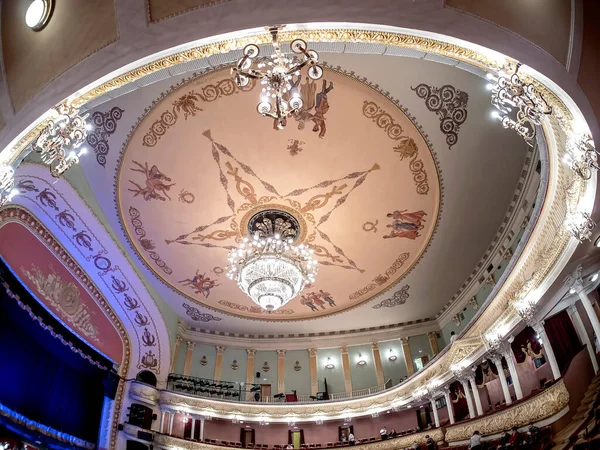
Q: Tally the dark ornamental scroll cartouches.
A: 4